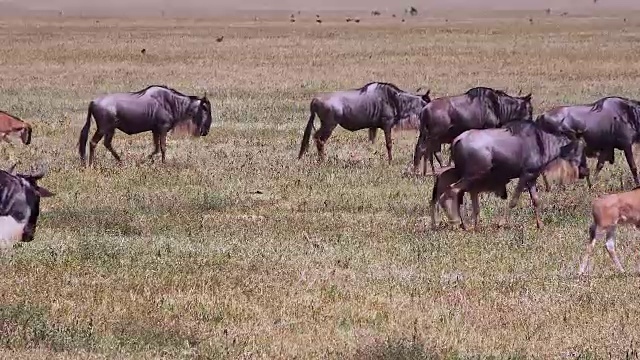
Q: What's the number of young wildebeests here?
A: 2